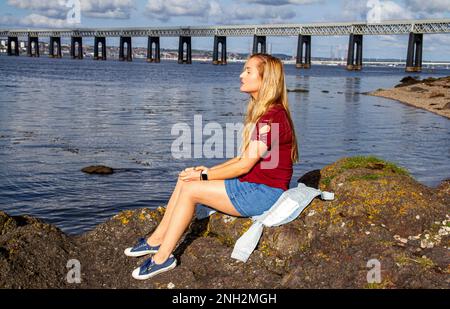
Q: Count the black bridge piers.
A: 13